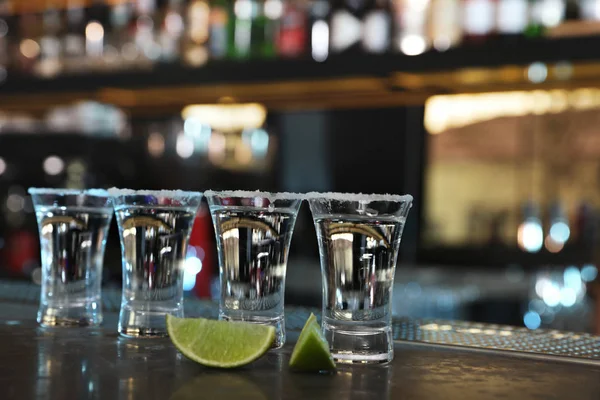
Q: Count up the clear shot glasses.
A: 4